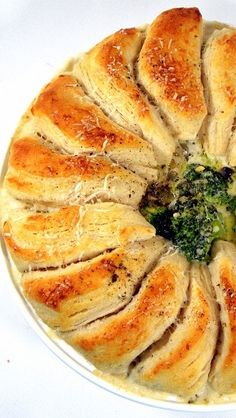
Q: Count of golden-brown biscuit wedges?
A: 10